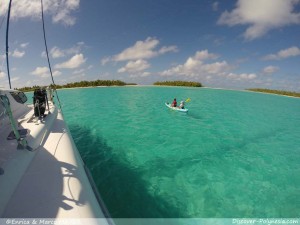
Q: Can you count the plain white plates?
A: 0